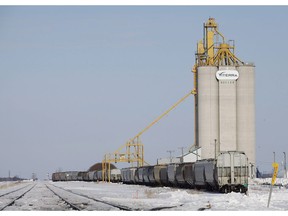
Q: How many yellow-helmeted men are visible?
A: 0